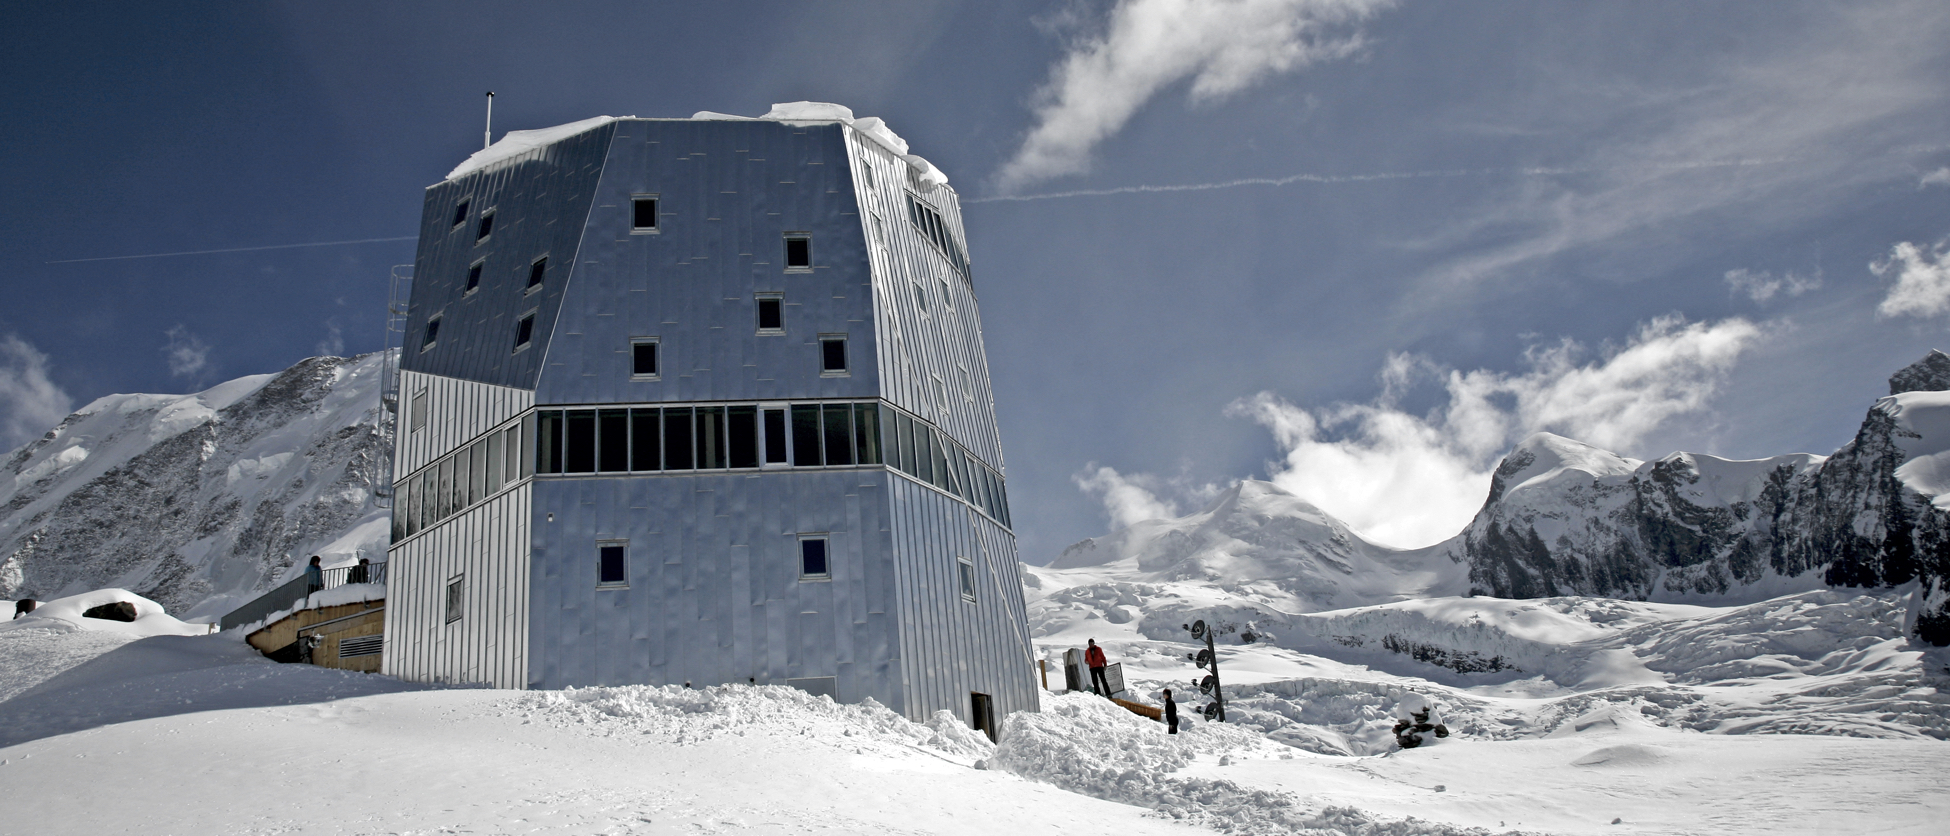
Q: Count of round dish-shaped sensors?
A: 4